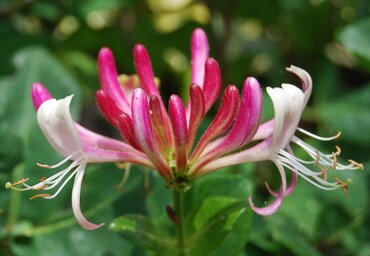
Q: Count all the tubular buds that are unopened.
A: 13